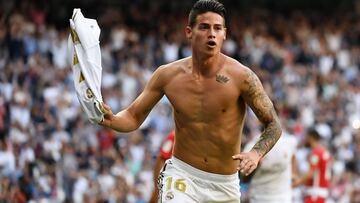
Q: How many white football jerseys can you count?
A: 2